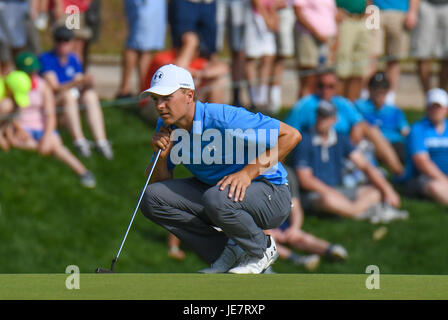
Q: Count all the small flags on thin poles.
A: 0